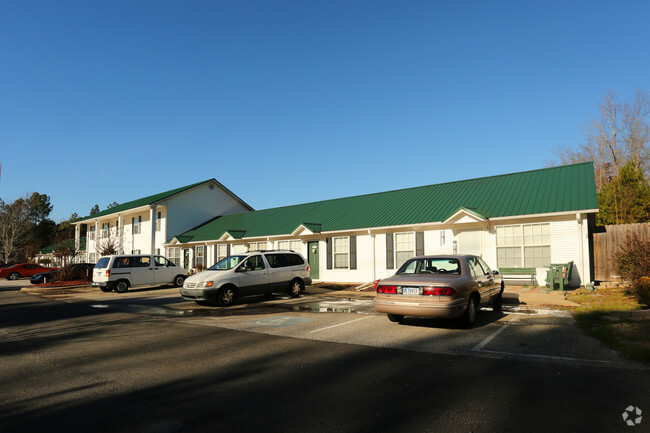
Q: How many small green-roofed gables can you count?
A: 4